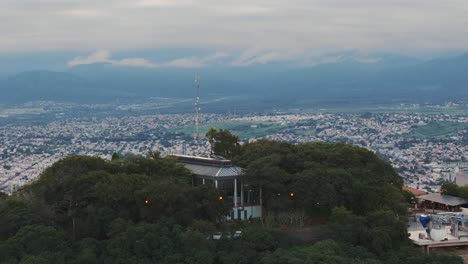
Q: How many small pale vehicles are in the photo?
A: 2